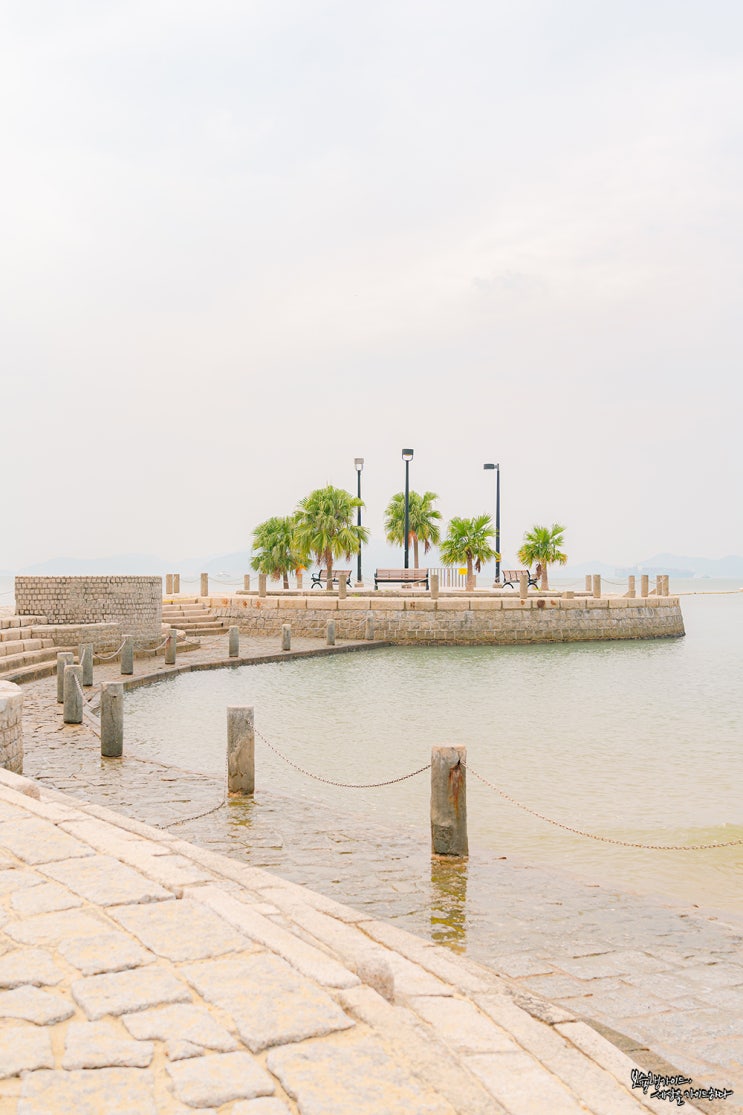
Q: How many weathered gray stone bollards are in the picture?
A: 12